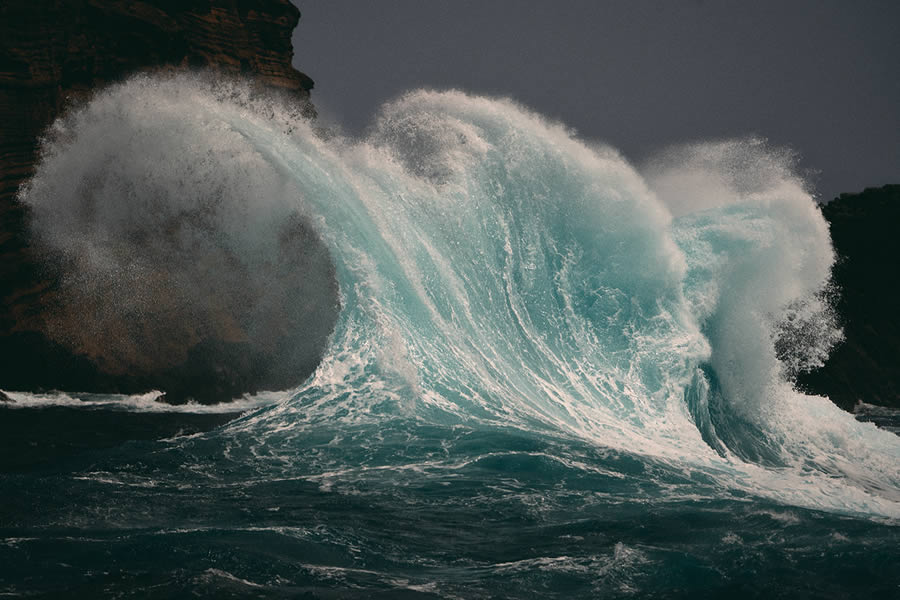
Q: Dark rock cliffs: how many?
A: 2